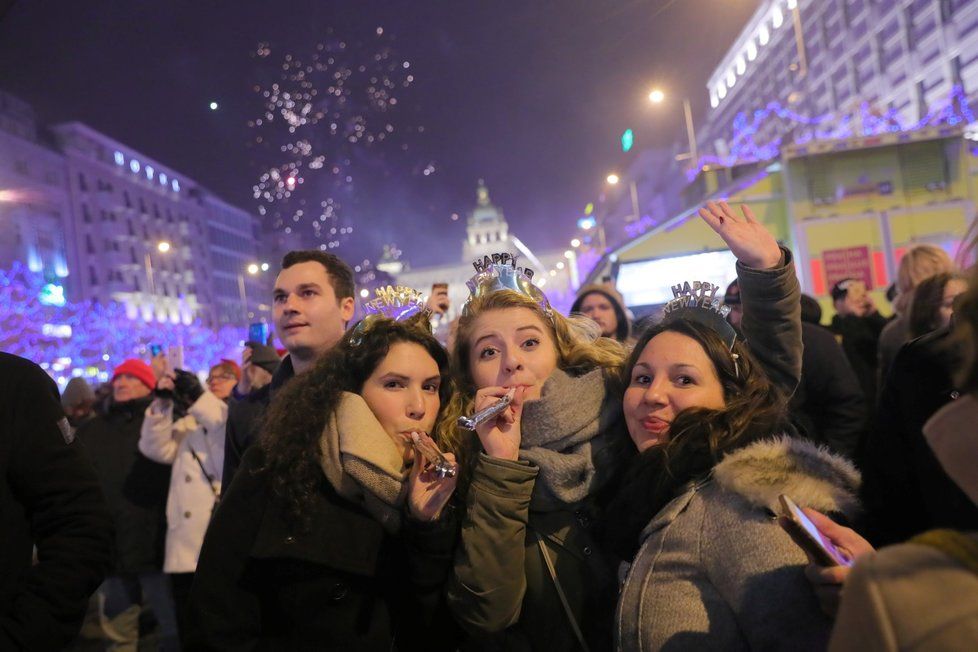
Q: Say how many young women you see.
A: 3